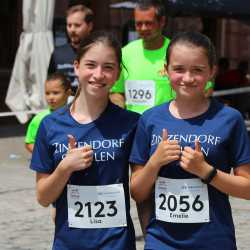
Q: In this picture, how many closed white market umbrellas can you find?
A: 1